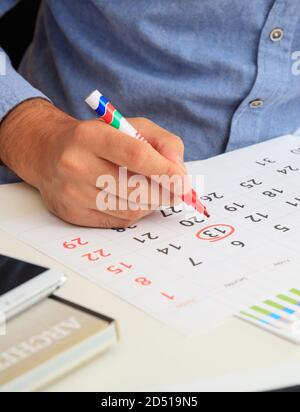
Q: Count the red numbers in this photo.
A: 5